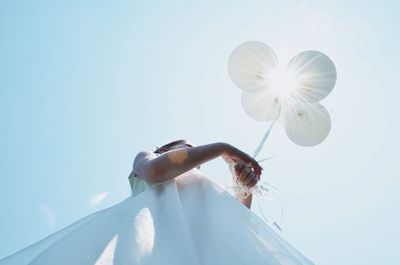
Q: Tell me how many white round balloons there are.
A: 4